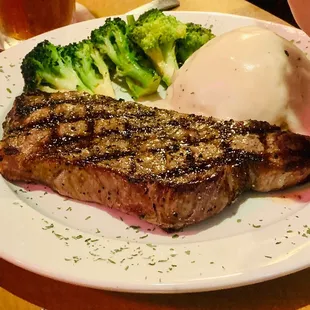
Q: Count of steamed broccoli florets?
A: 5